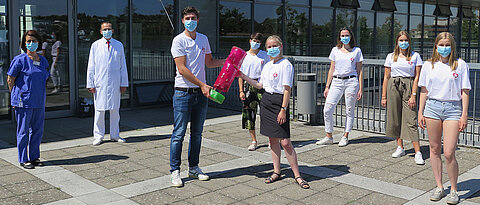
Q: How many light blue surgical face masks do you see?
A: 8